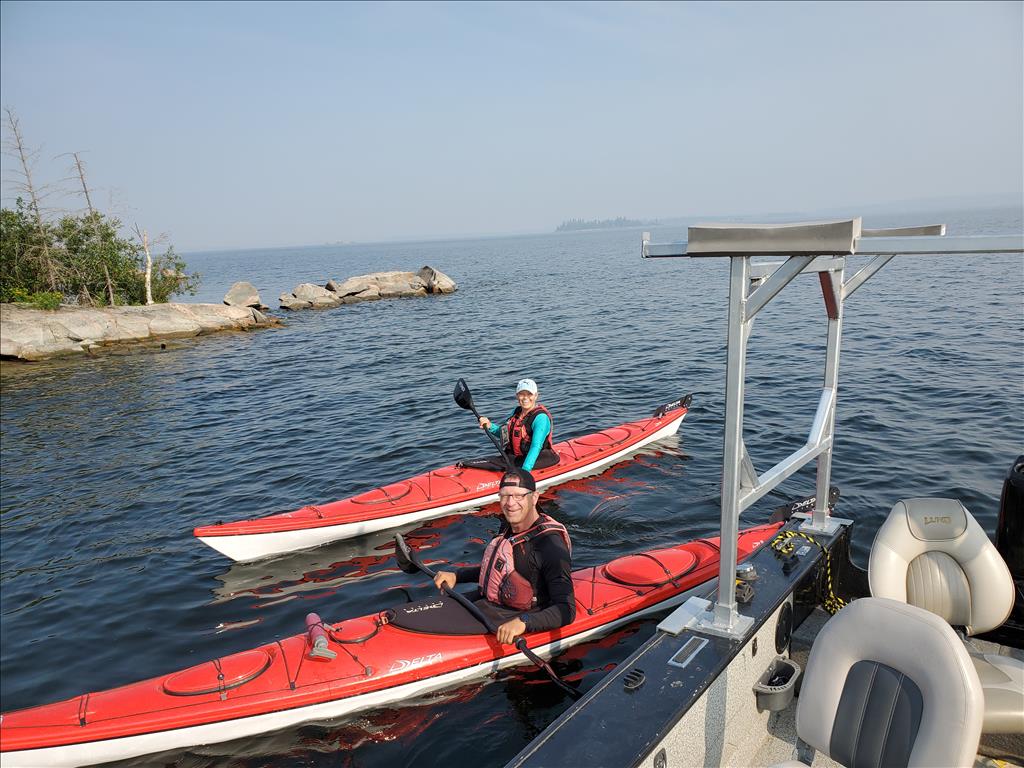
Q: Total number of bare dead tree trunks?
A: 3